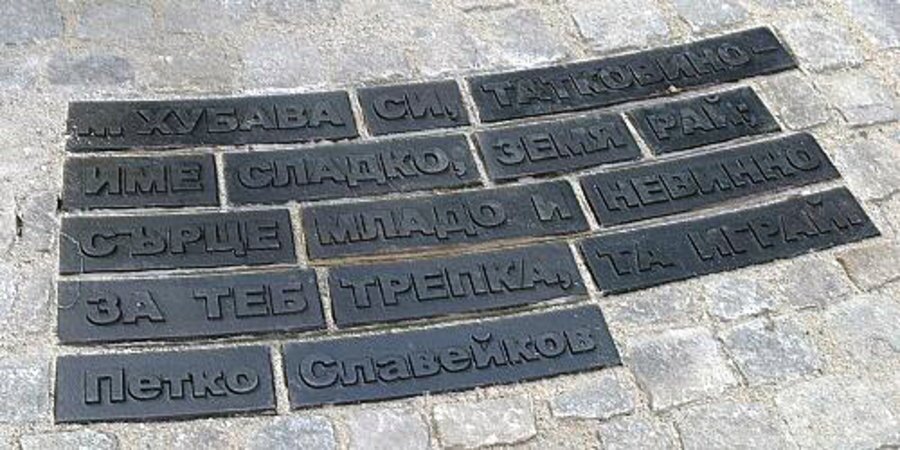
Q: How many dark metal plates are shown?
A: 15